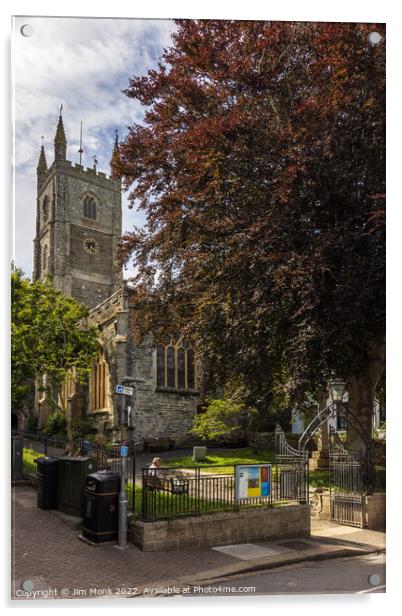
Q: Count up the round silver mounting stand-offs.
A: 4